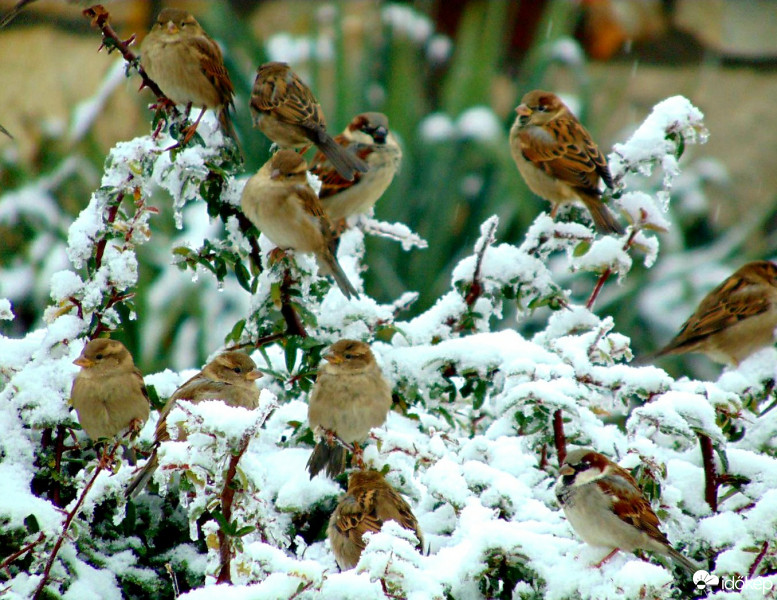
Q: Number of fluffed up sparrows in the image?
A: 11